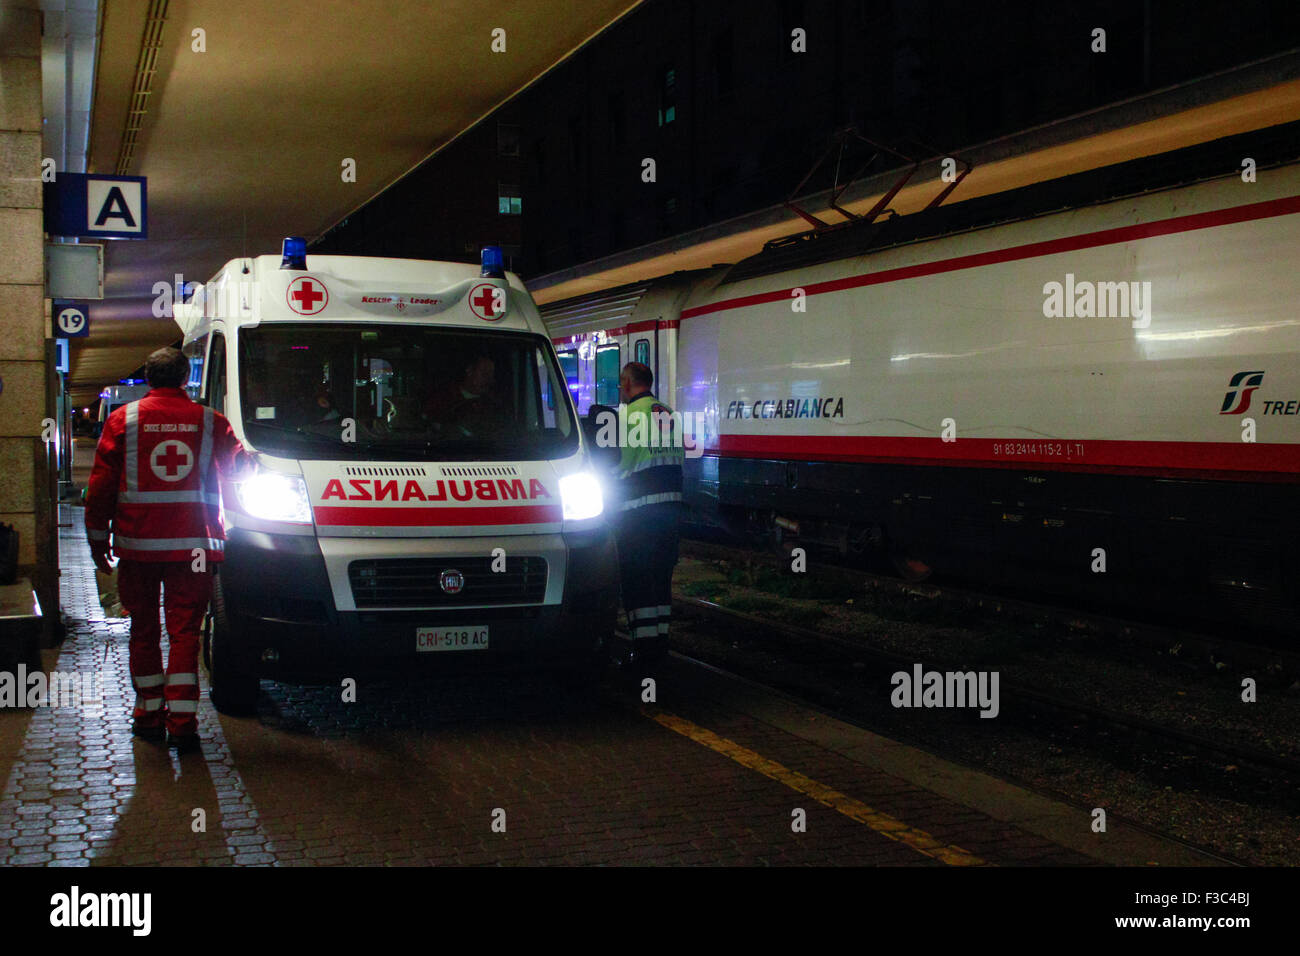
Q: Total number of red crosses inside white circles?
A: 3